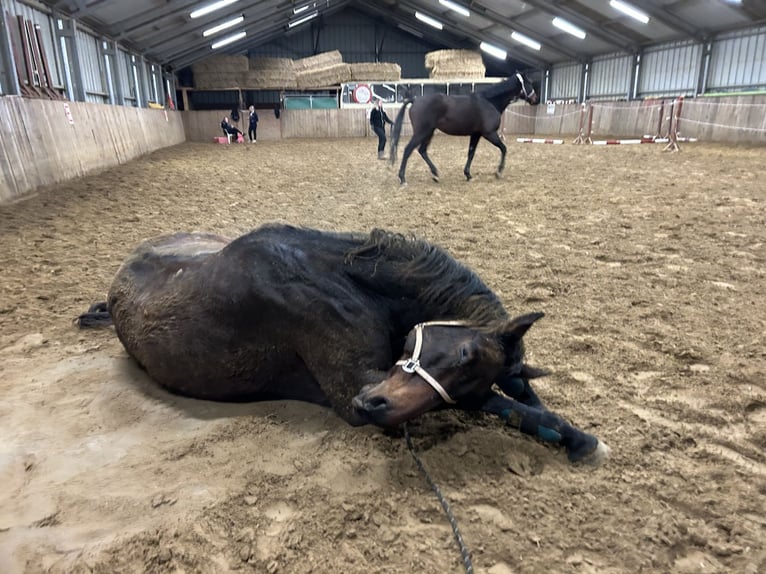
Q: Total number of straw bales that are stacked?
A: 9